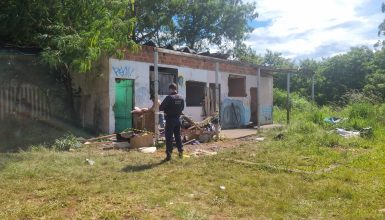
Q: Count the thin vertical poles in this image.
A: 5